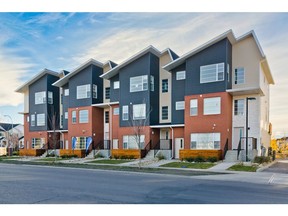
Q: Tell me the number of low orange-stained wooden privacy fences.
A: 4